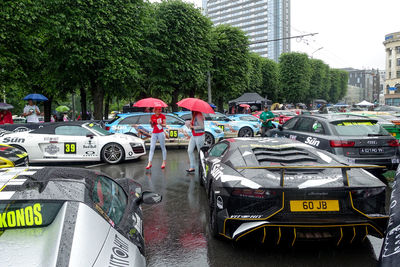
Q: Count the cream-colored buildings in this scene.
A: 1